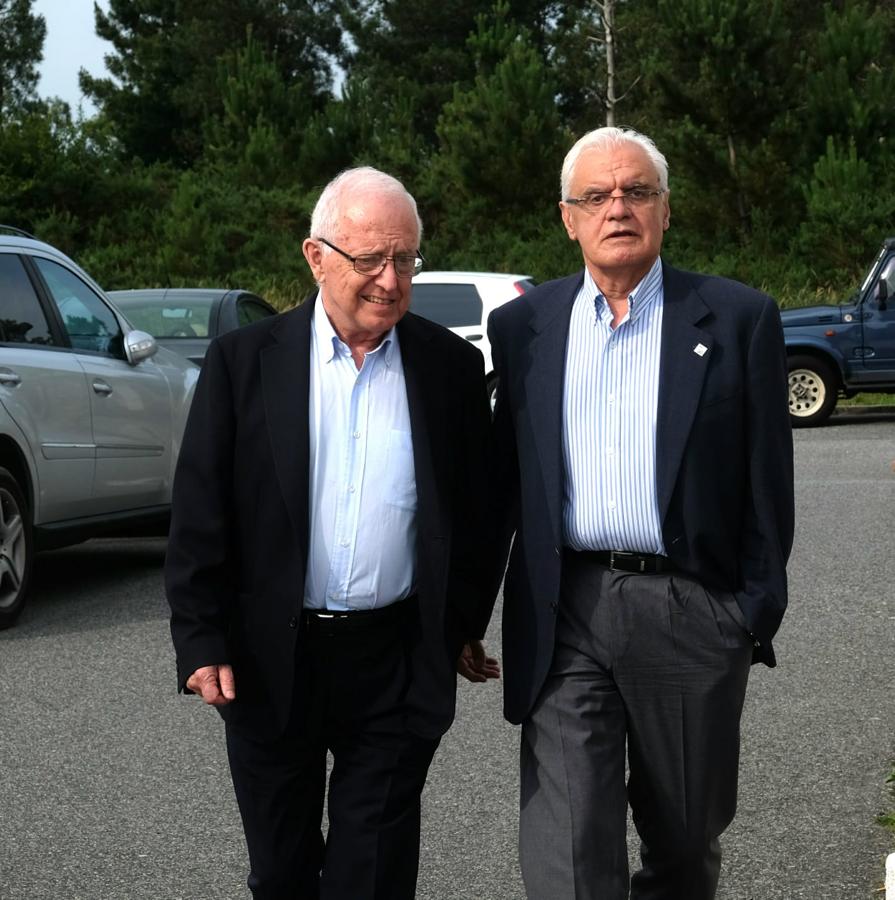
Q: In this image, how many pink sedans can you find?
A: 0